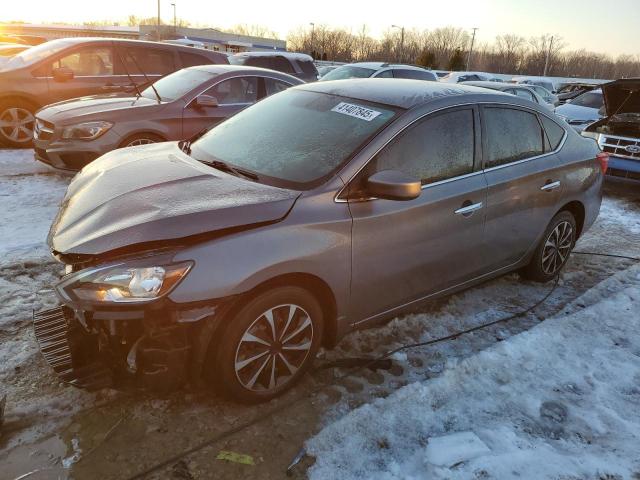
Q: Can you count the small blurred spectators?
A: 0